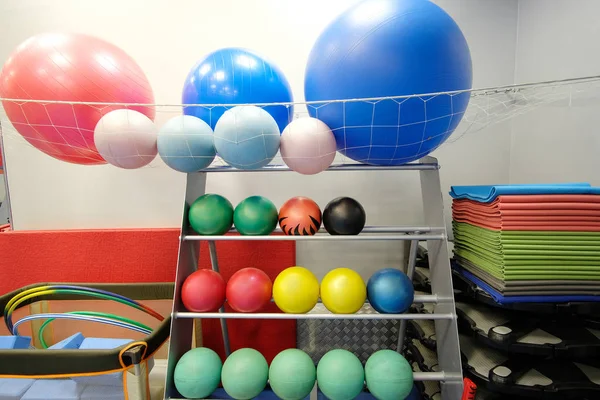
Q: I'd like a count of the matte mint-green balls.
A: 5